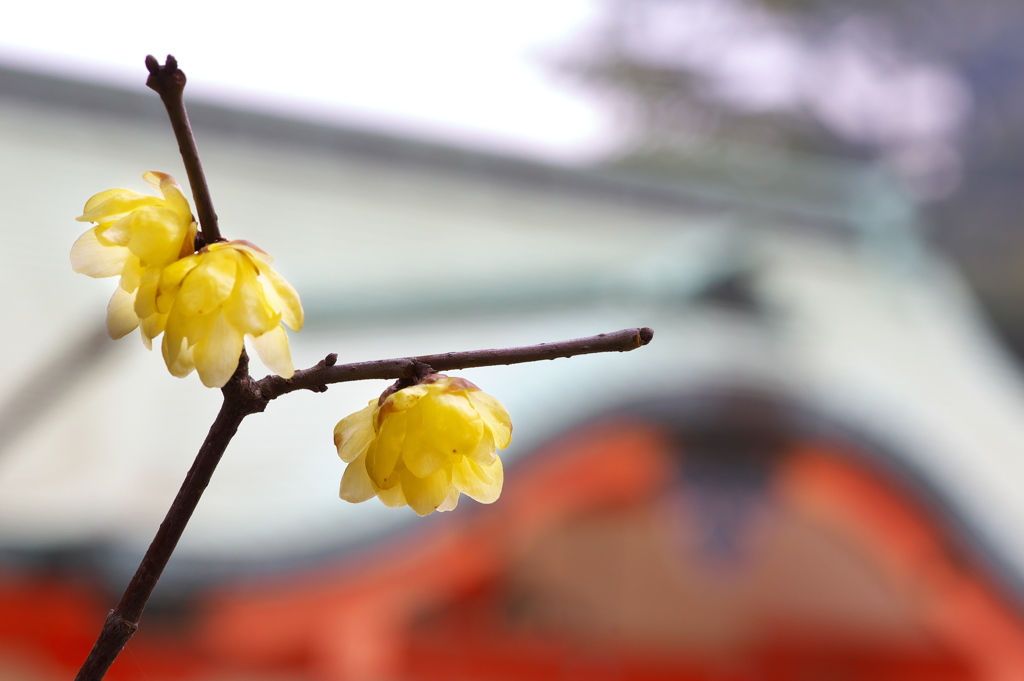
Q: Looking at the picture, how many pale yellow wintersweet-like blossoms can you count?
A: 3